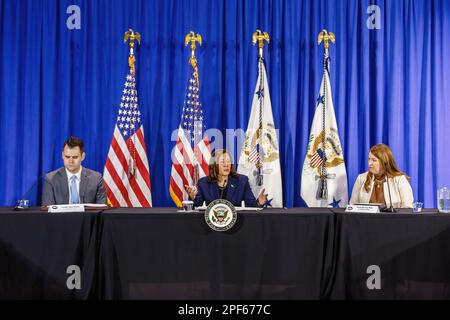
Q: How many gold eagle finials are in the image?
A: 4